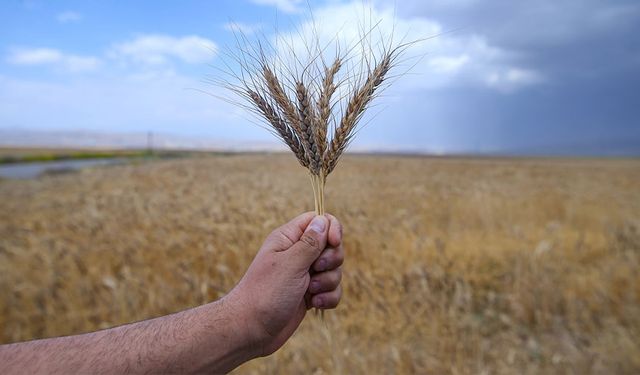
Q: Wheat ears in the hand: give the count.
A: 5